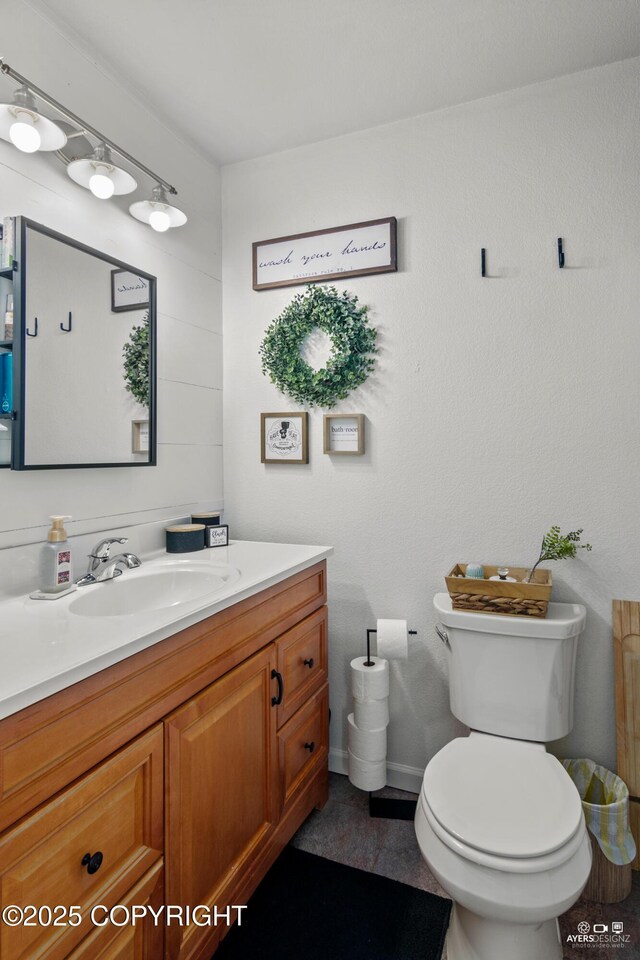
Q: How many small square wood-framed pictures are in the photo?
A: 2